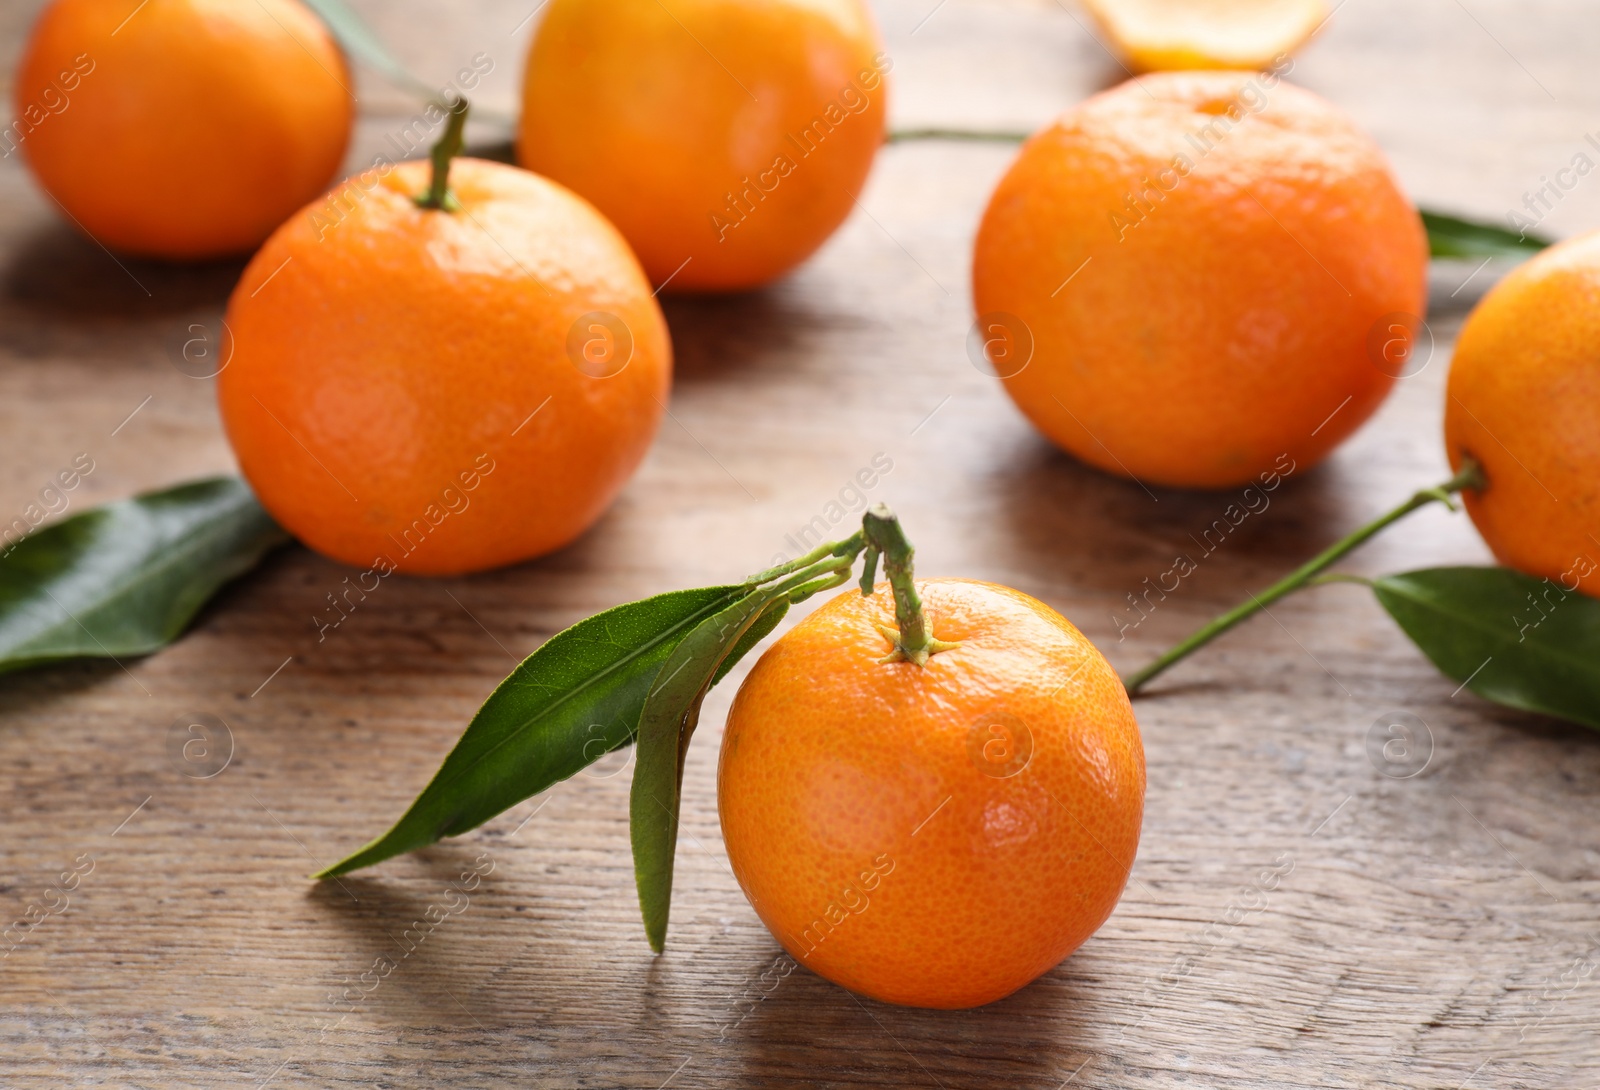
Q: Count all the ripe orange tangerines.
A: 6